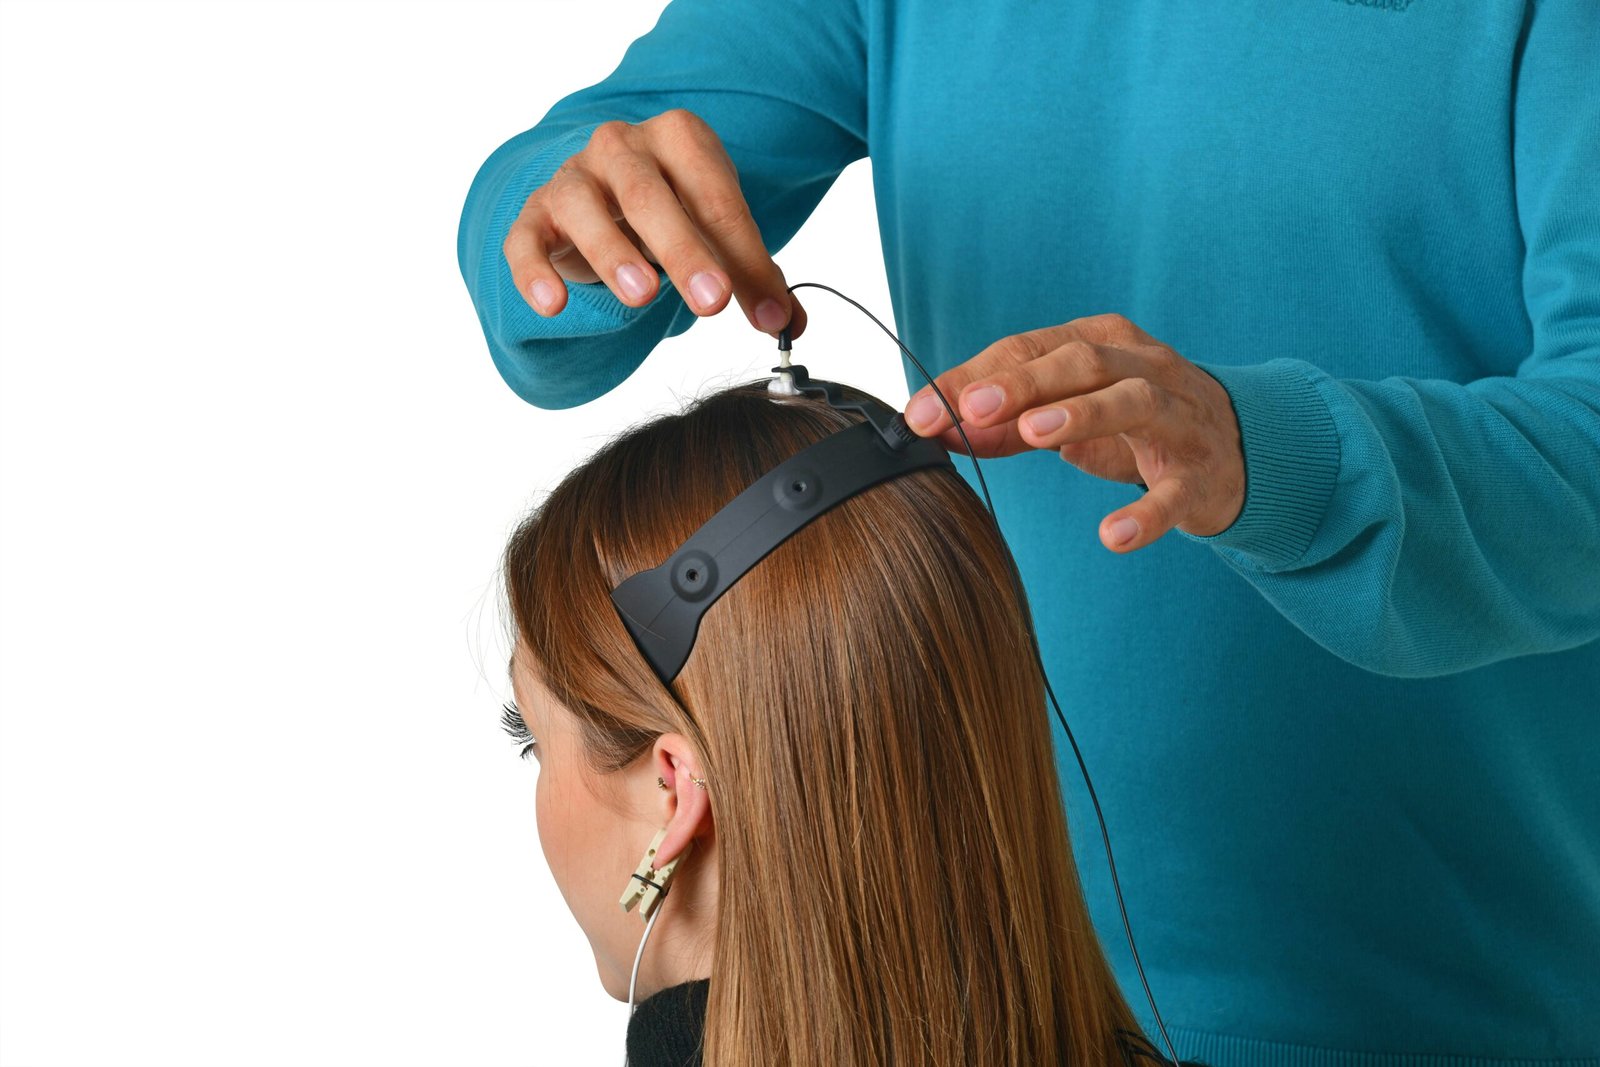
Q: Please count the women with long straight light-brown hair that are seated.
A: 1